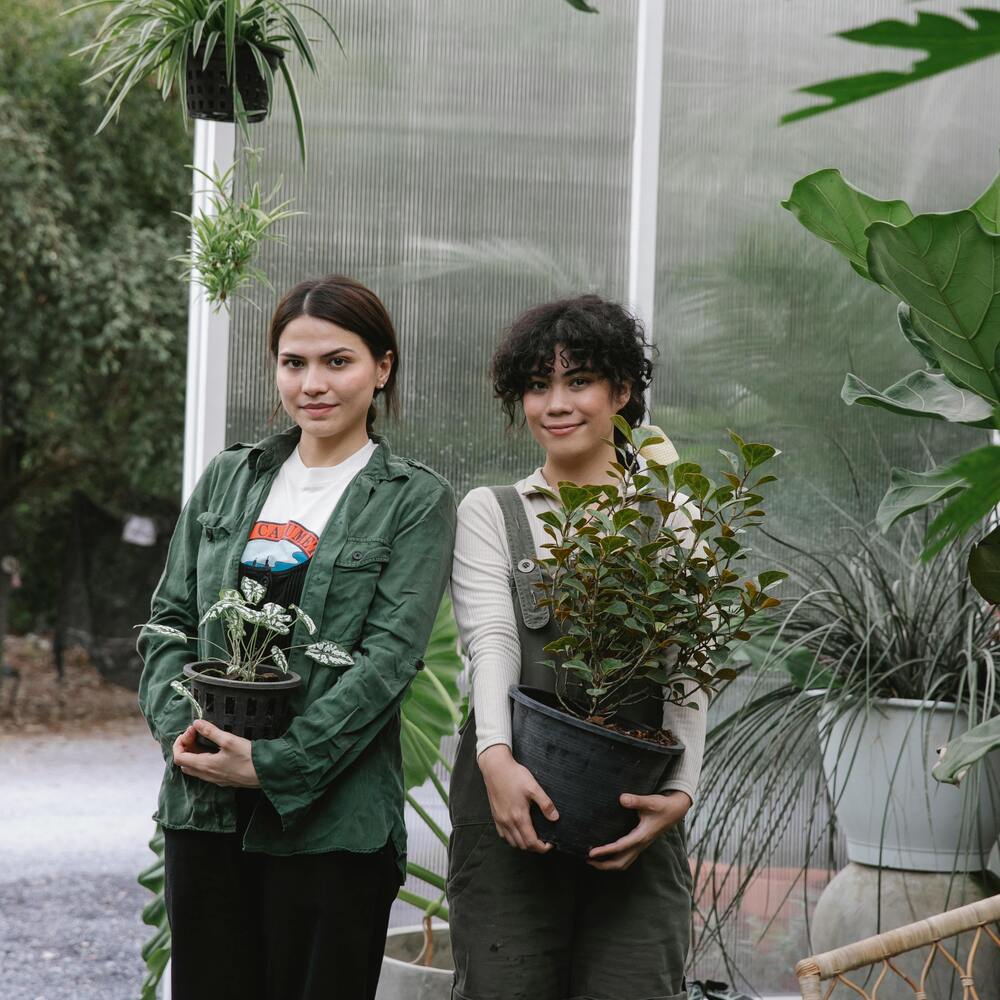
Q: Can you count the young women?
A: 2